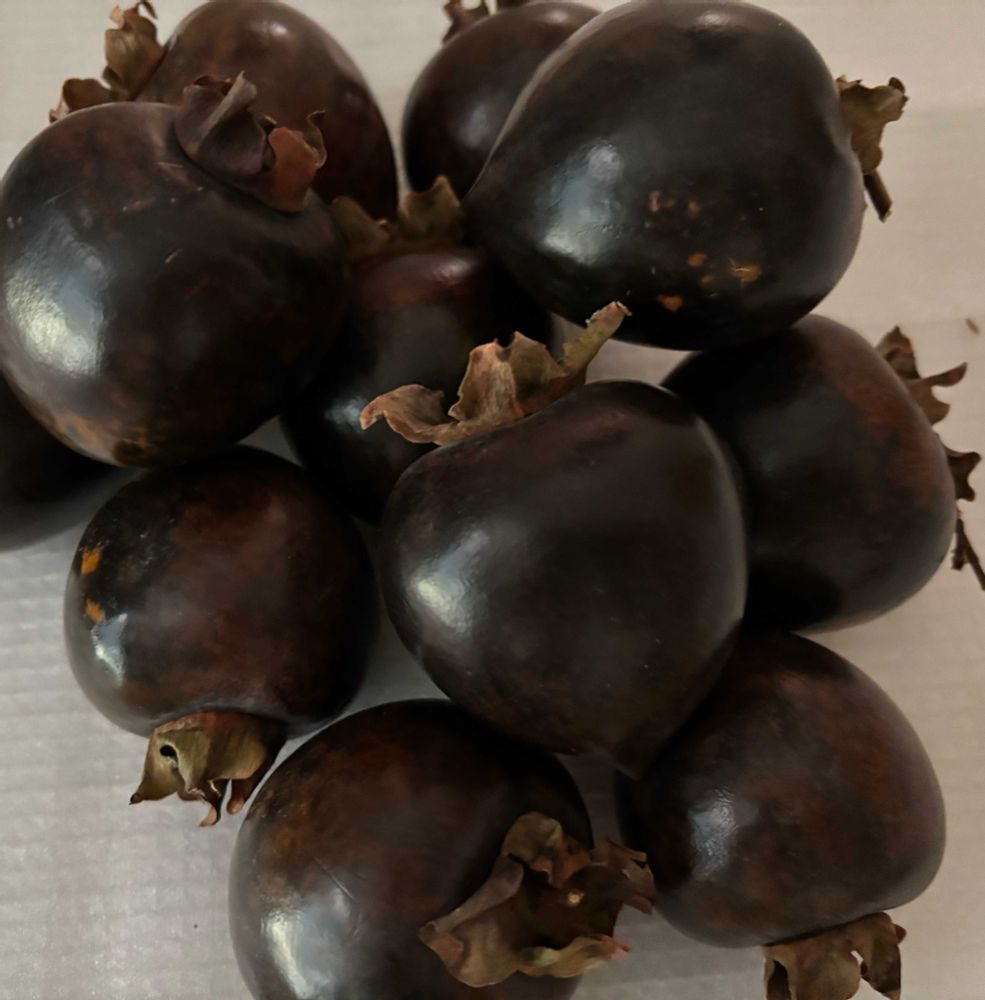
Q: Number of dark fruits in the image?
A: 11